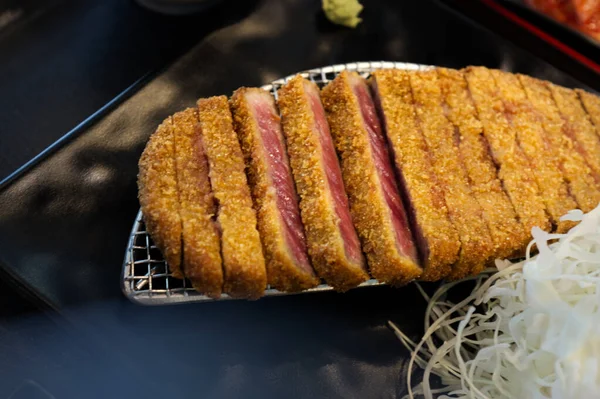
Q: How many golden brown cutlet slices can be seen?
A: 14